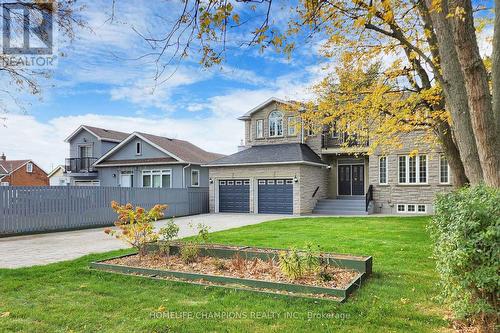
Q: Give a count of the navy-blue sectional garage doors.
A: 2